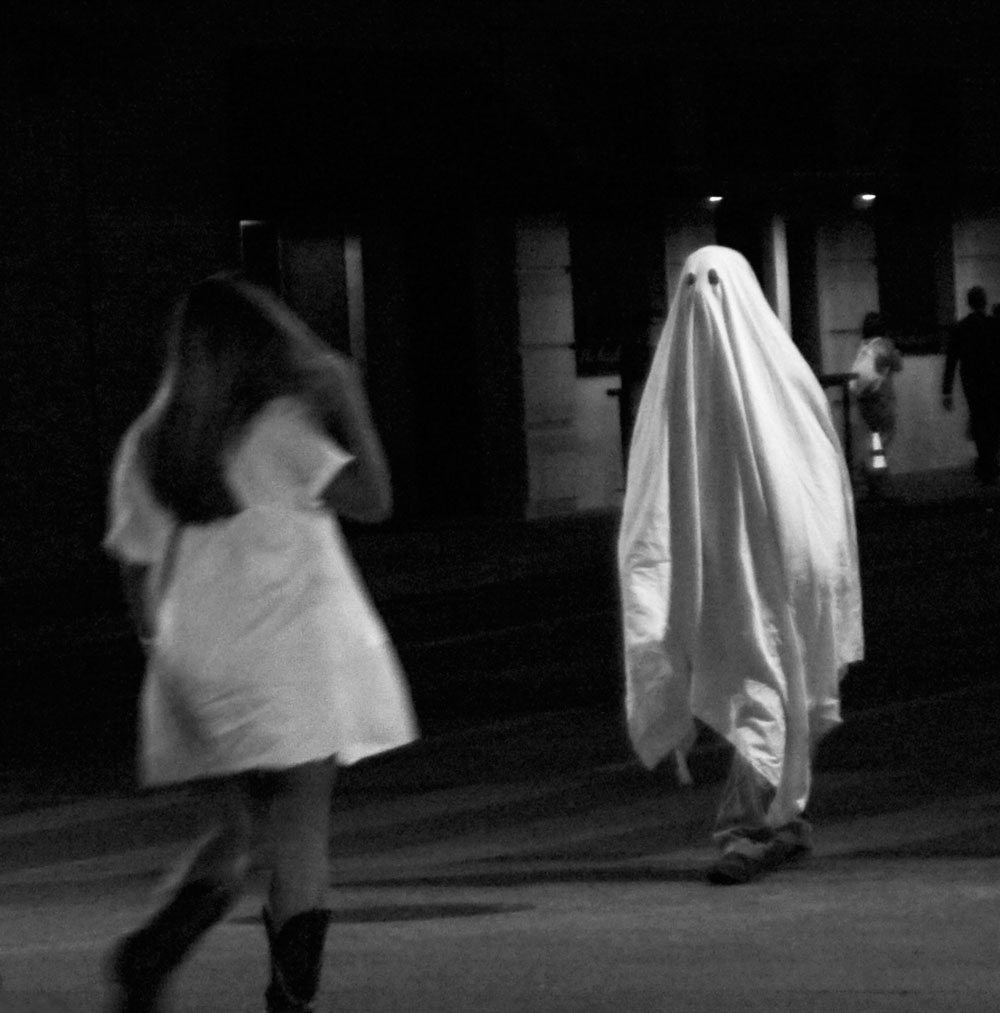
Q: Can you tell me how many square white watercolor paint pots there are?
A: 0